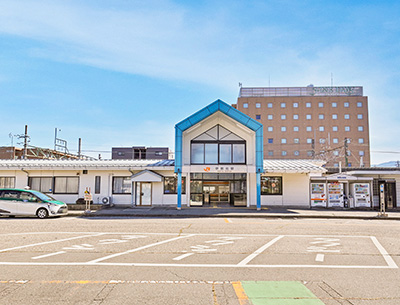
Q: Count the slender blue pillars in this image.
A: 2